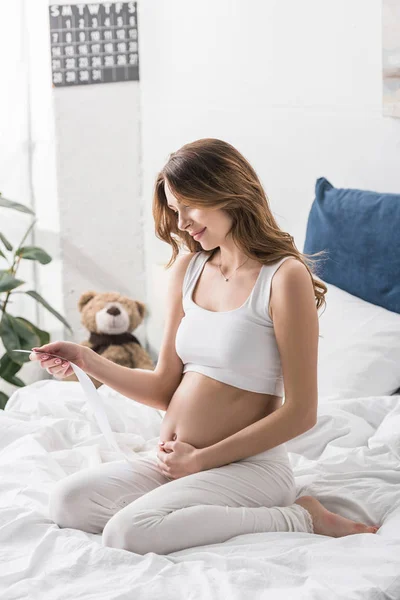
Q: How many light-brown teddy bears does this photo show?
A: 1